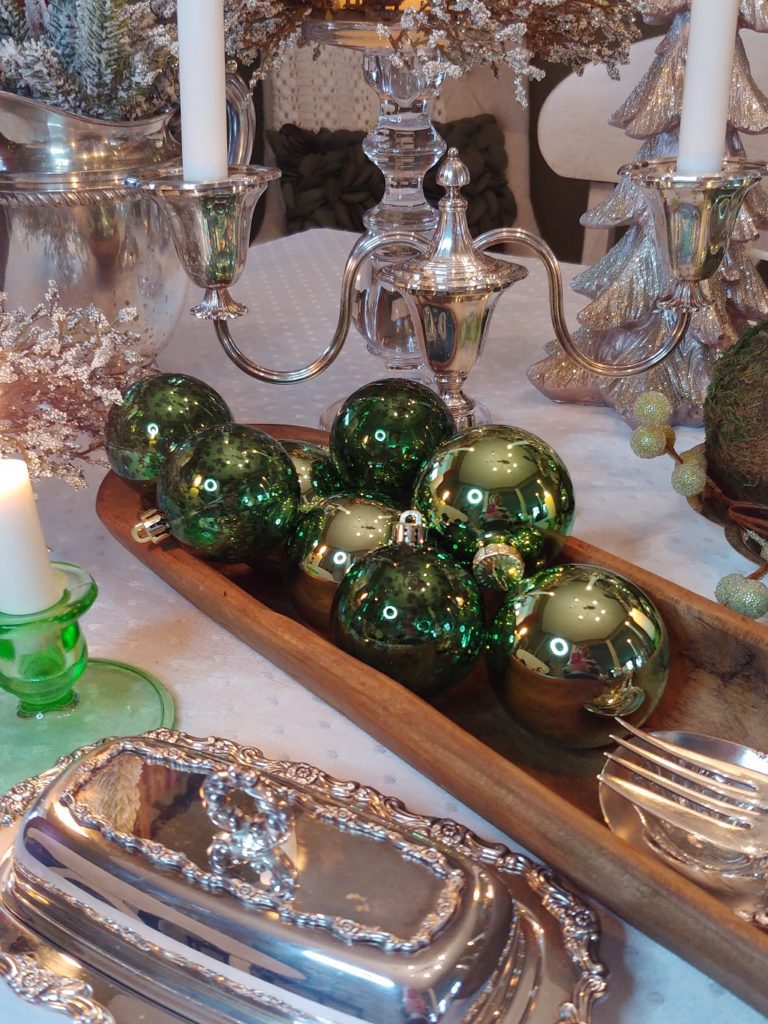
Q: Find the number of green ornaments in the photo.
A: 8